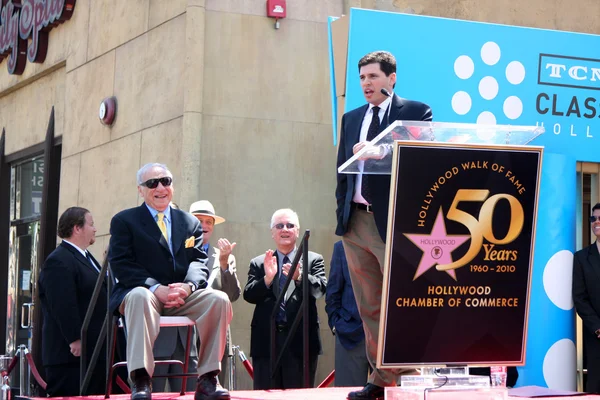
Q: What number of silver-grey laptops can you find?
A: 0